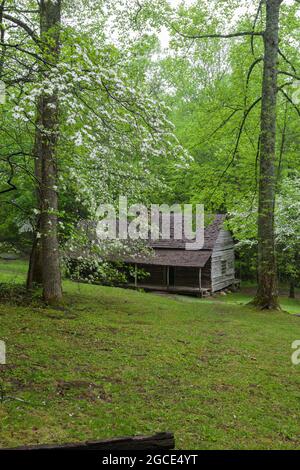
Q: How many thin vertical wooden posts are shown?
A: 3